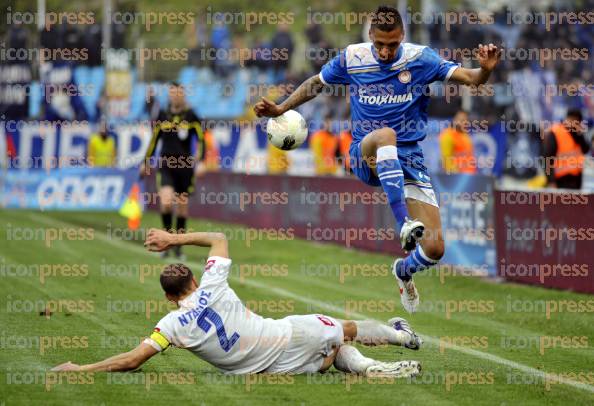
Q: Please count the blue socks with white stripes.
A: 2